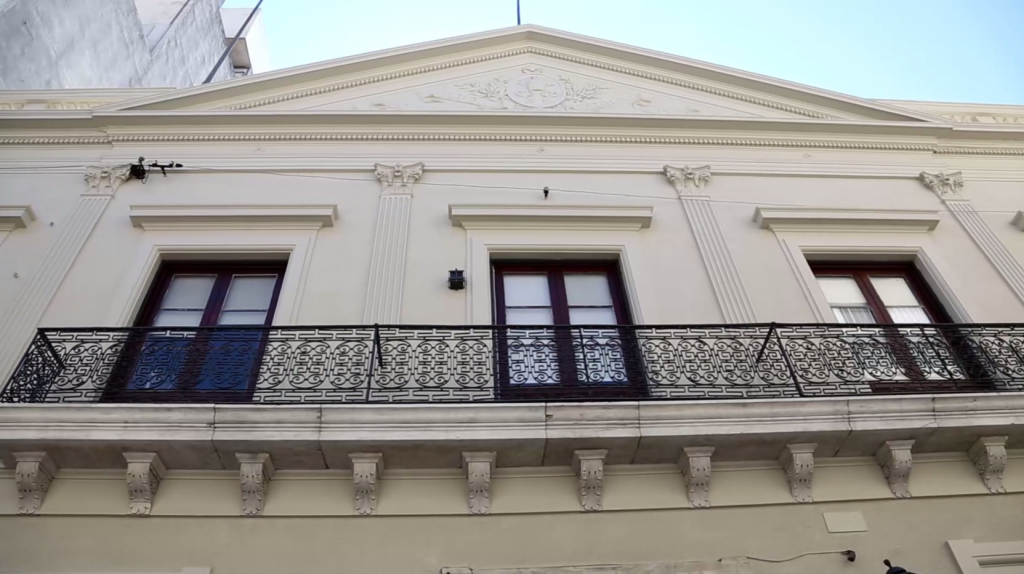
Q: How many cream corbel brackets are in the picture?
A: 10